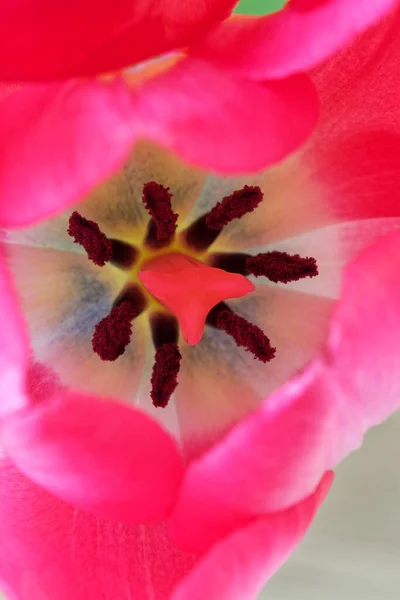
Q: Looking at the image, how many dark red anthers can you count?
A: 7